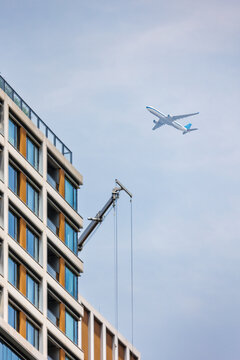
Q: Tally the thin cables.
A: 2